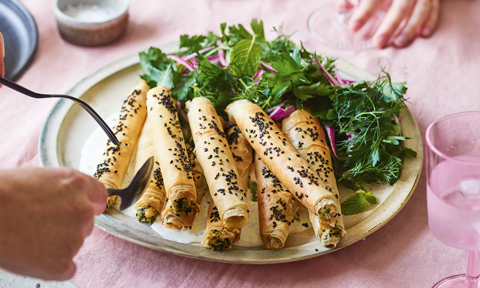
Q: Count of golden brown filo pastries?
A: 9